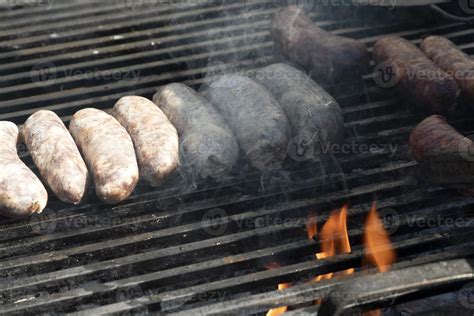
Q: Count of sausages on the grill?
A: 11